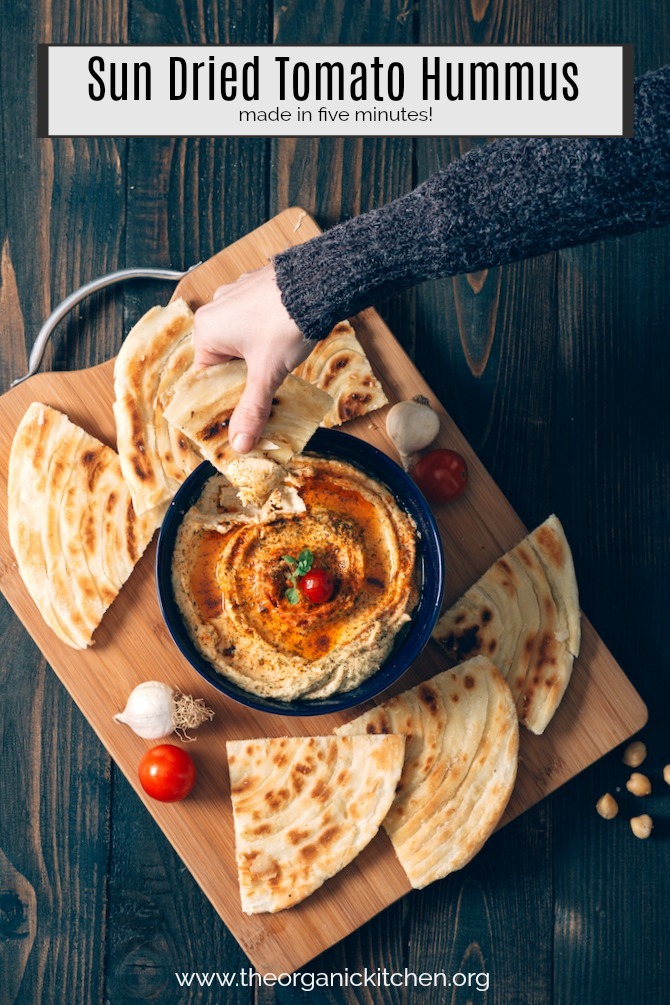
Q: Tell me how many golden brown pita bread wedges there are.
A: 7